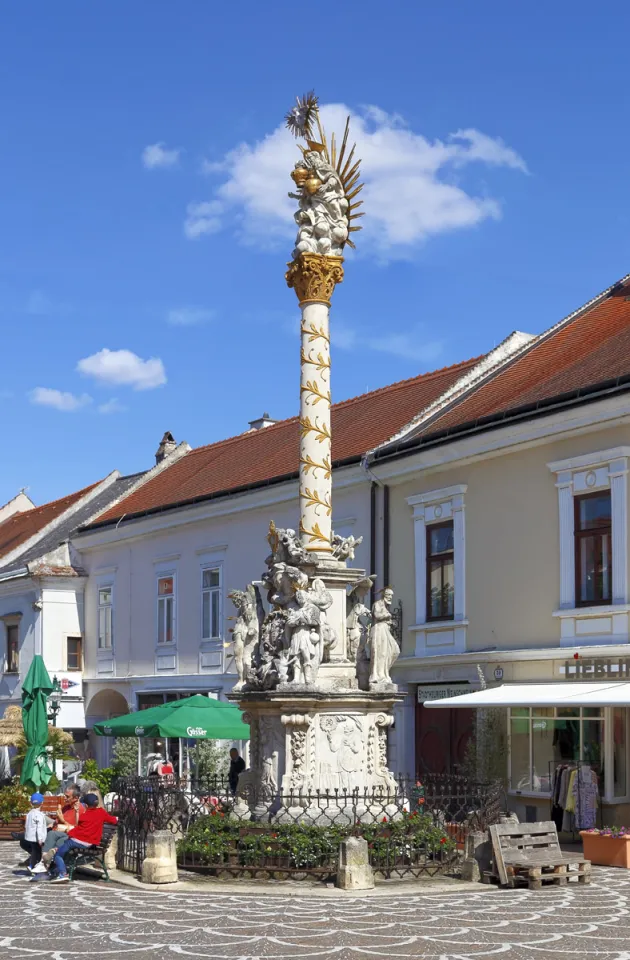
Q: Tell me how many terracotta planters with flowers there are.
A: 1